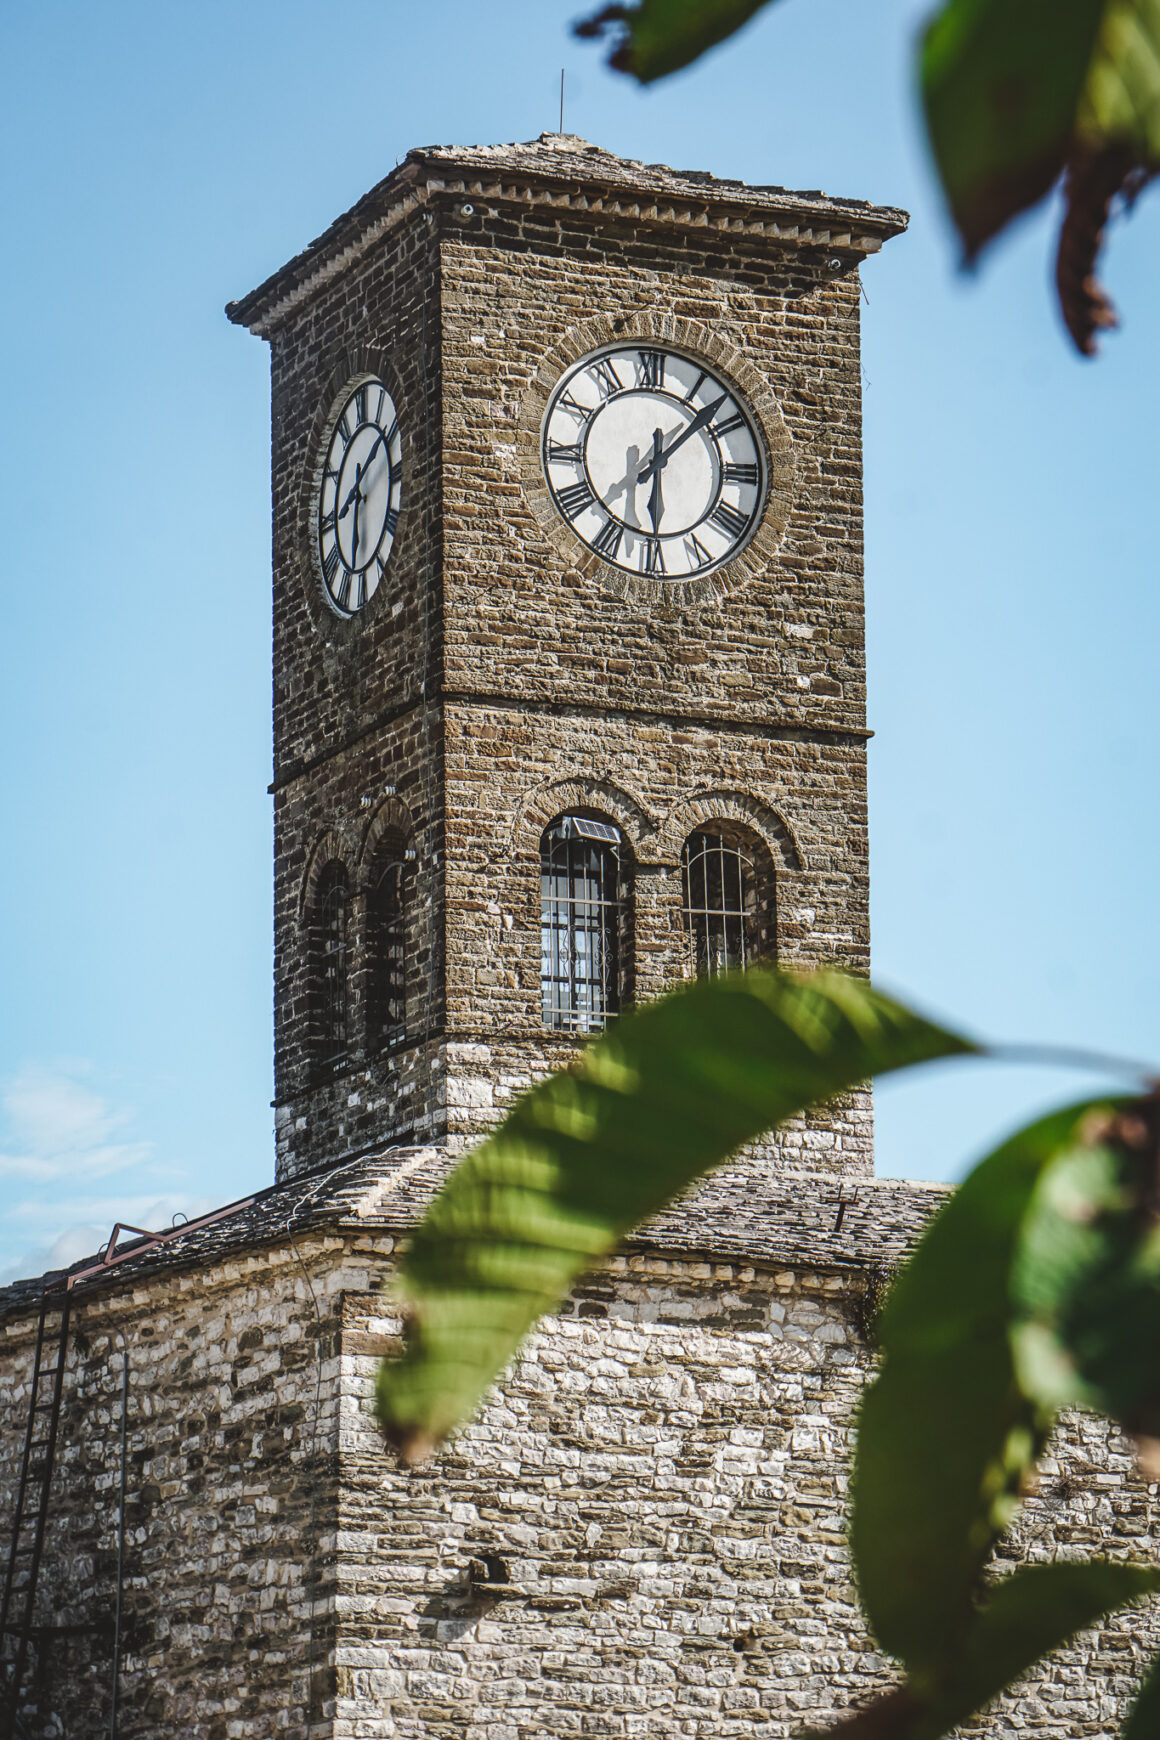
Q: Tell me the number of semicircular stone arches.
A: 4